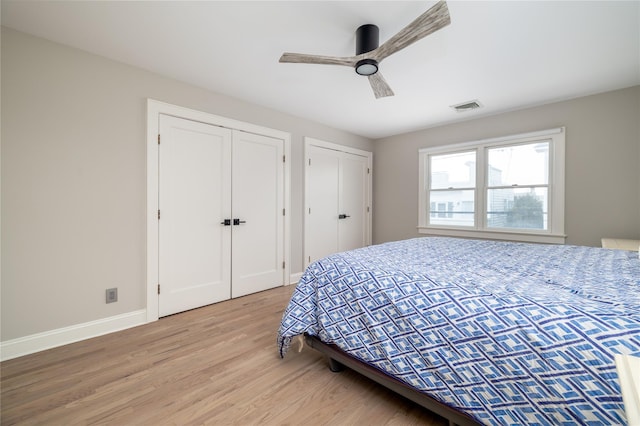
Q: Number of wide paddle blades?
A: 3